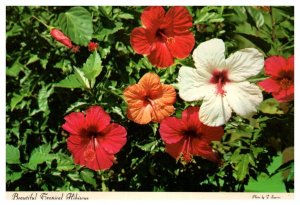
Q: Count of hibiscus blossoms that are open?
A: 6